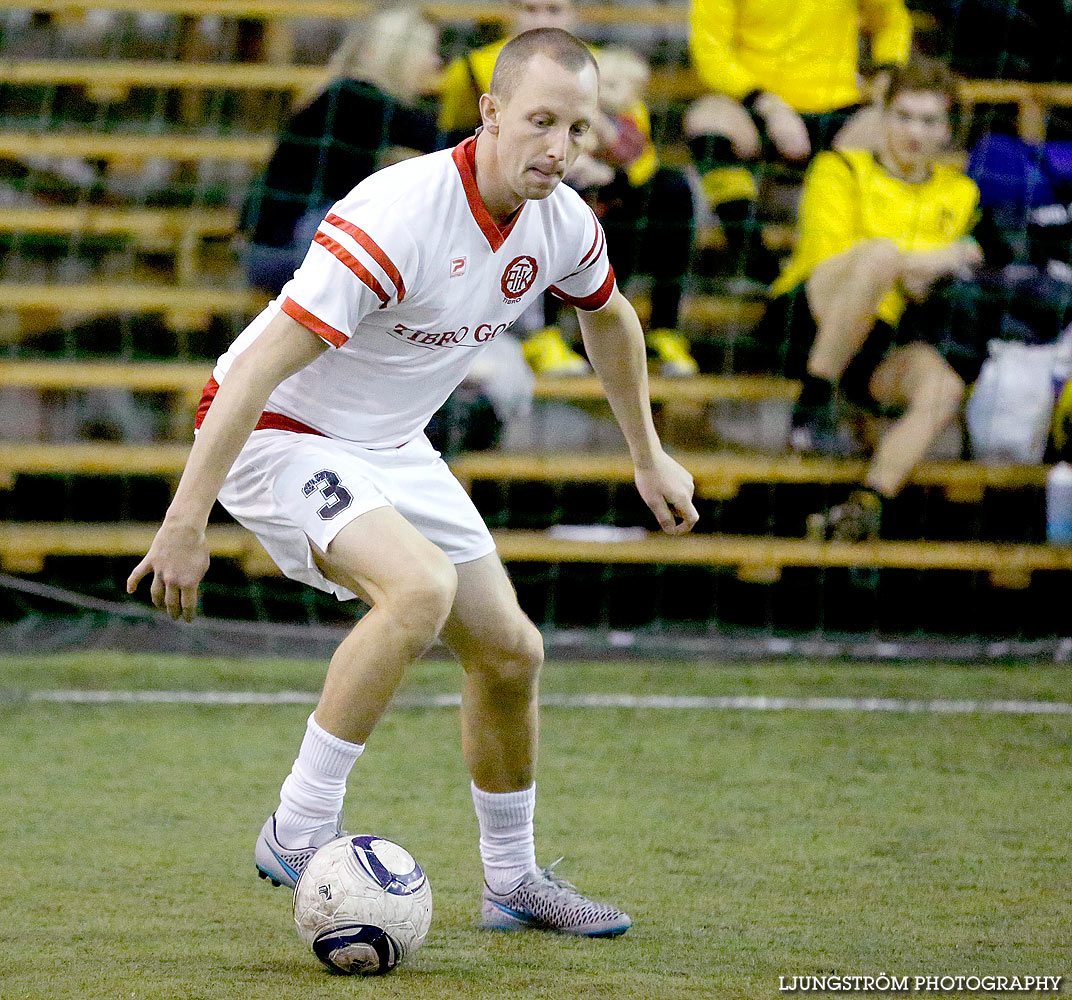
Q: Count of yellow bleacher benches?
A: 8